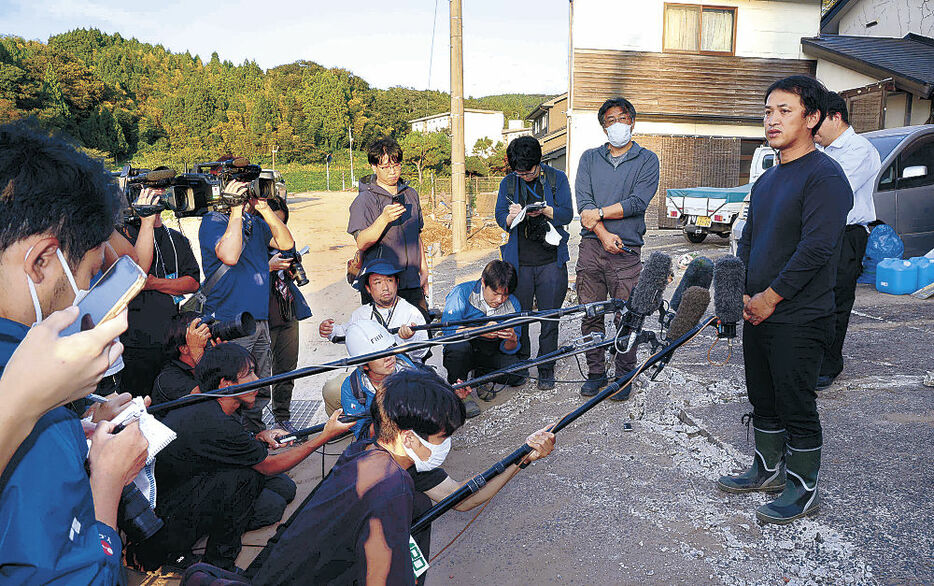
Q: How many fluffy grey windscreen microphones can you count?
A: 4